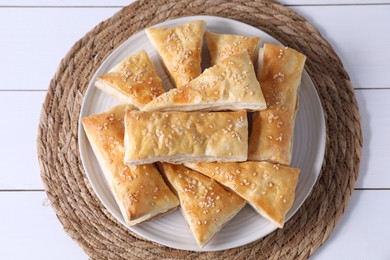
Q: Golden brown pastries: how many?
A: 9